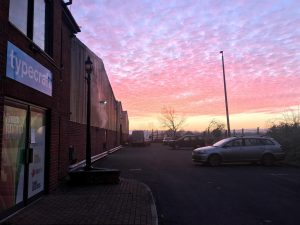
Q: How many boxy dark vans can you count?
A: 1